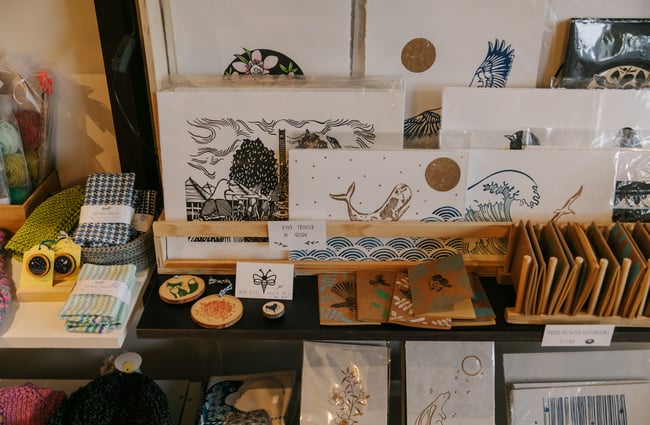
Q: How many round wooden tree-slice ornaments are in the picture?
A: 3